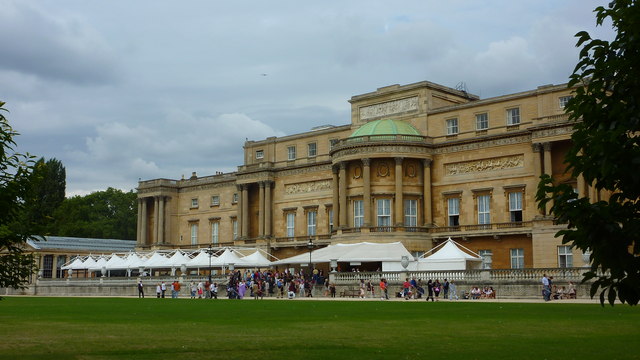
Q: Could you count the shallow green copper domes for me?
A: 1